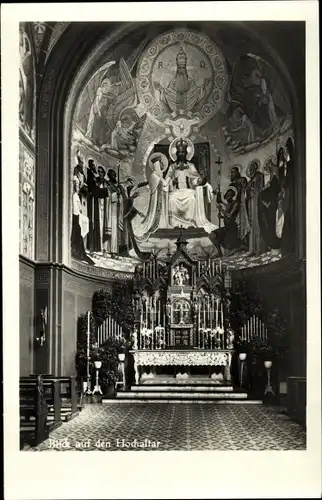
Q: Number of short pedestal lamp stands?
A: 4